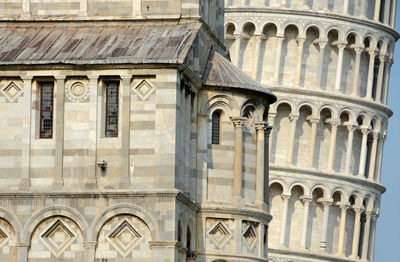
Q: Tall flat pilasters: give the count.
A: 4